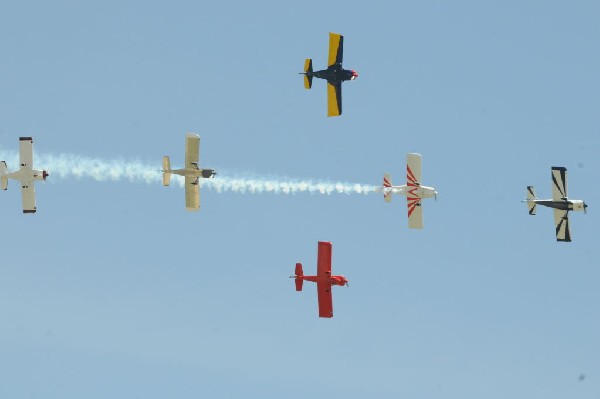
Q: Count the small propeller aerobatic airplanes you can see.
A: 6